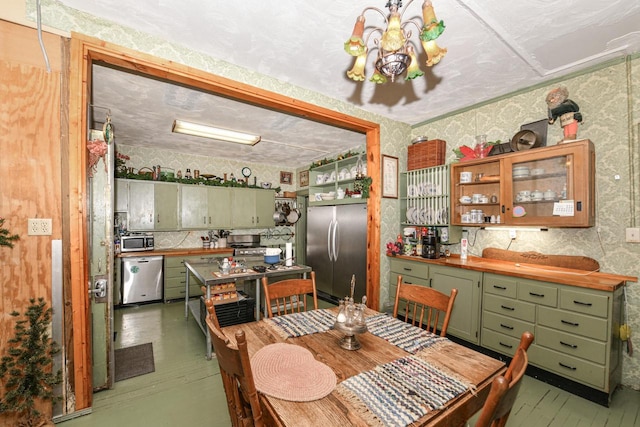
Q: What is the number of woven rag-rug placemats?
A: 3